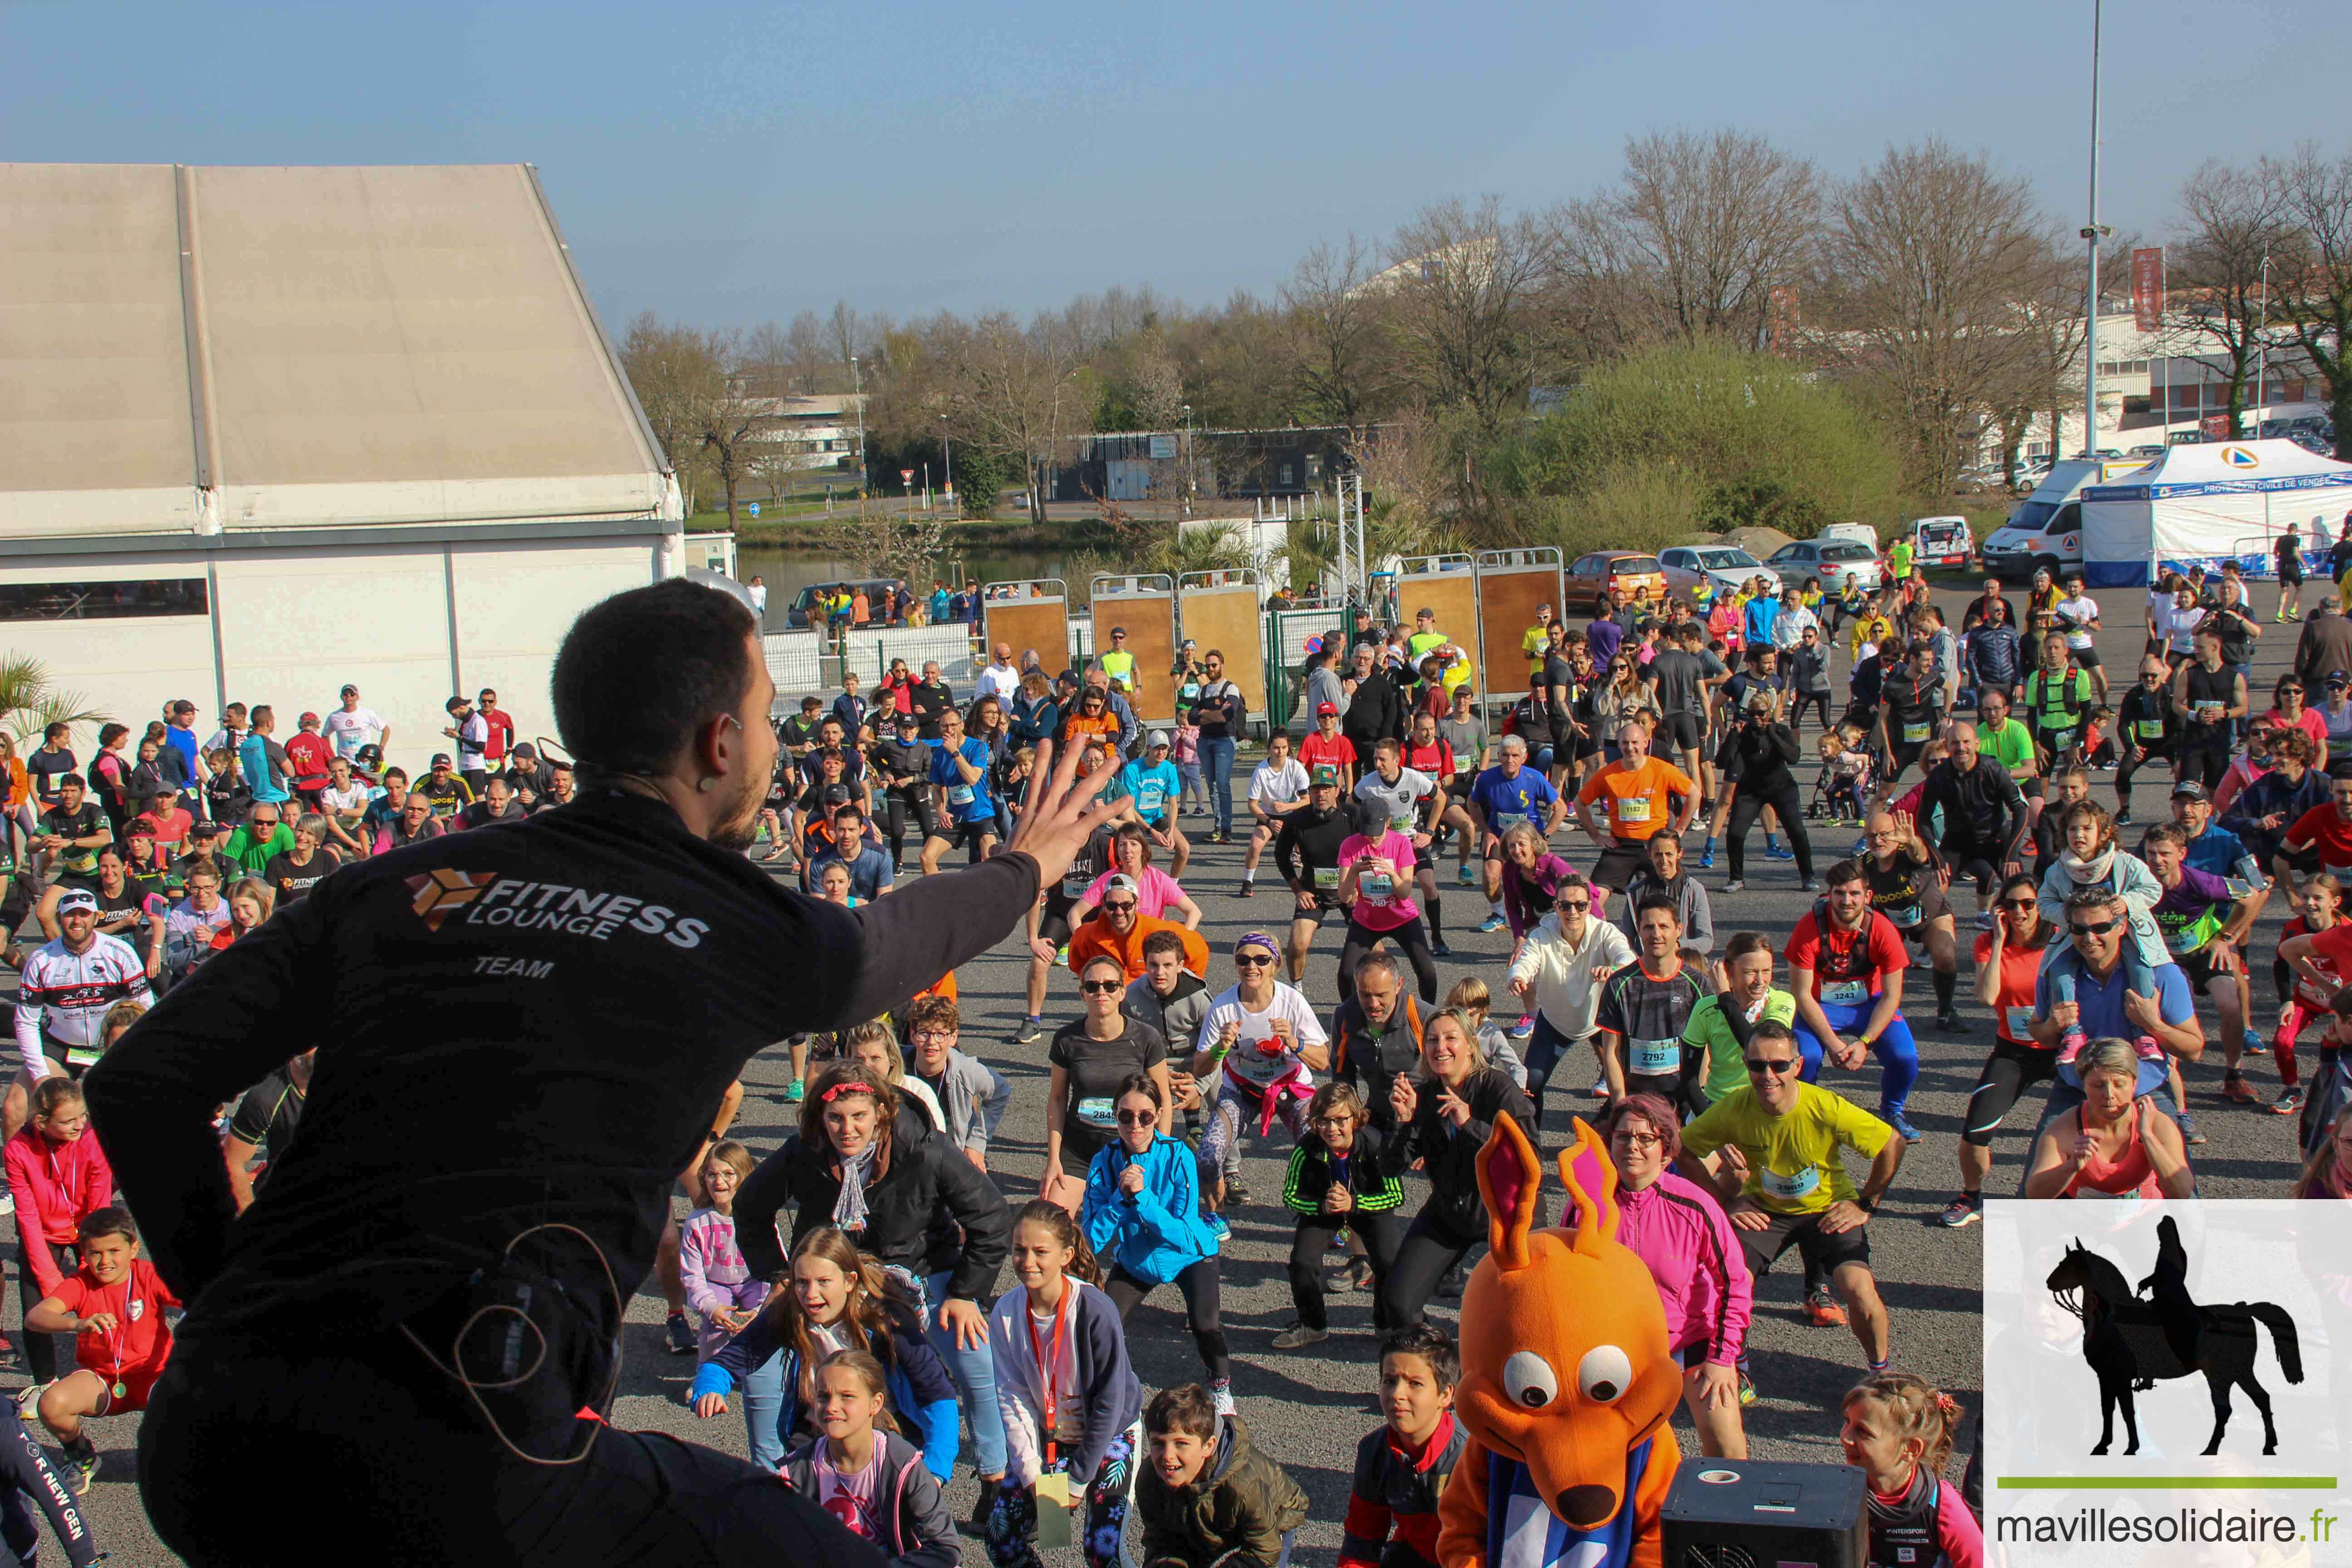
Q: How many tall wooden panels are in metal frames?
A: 5